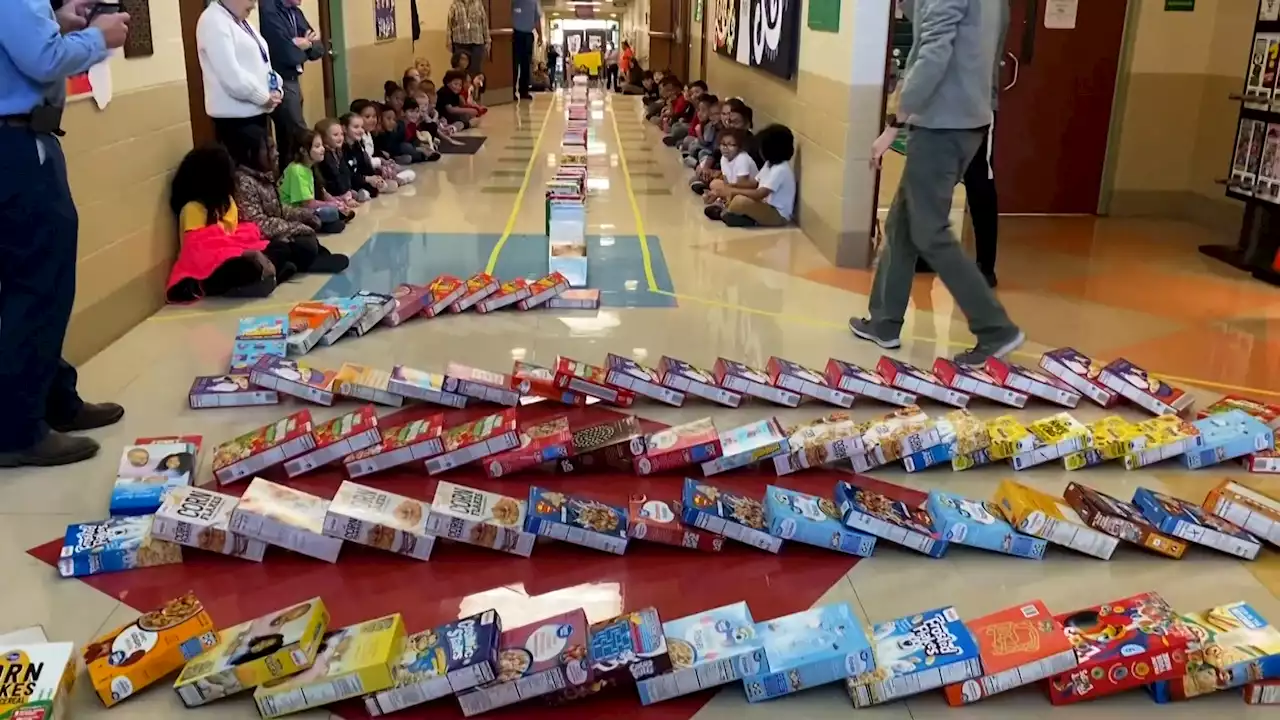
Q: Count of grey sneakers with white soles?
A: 2